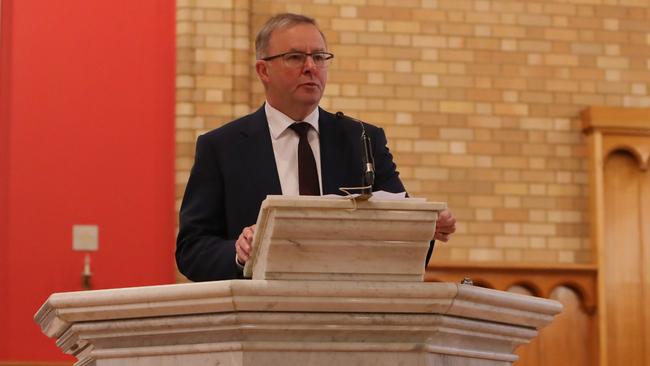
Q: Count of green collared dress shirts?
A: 0